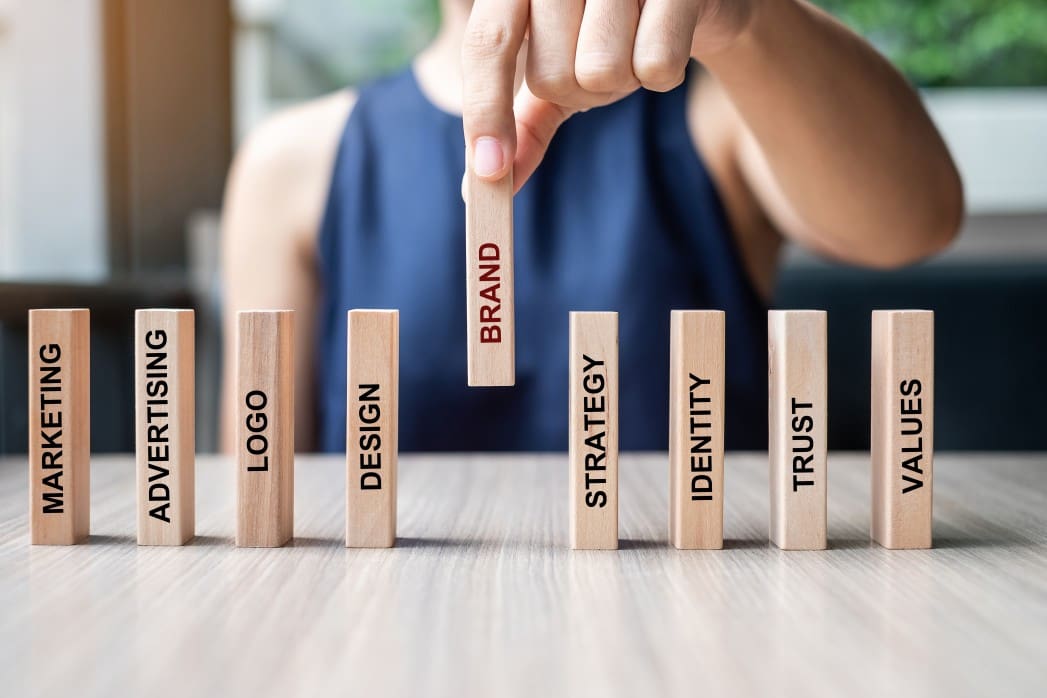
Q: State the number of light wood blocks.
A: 9